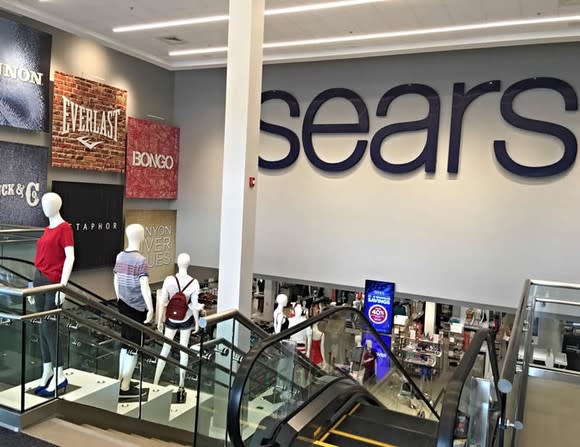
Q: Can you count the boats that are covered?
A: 0